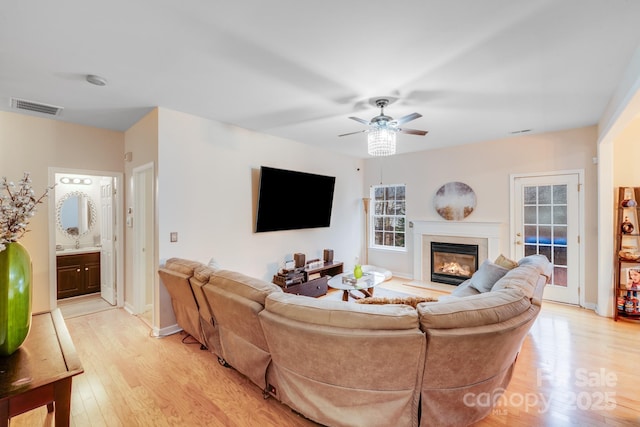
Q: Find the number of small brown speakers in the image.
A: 2